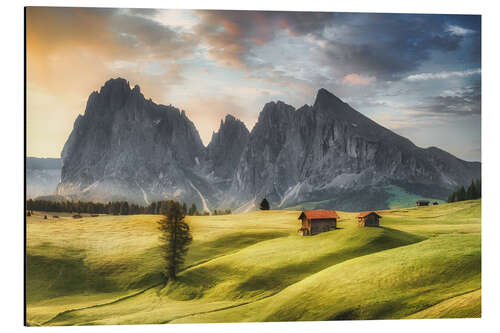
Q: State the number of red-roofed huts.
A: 2